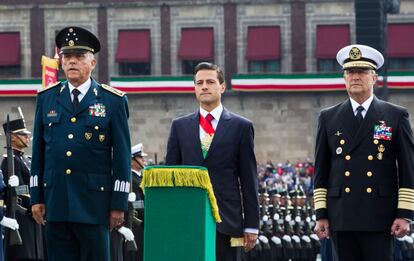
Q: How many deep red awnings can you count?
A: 6